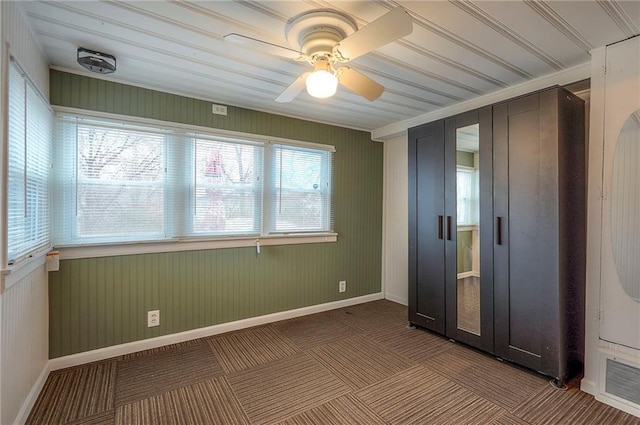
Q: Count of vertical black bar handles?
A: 3